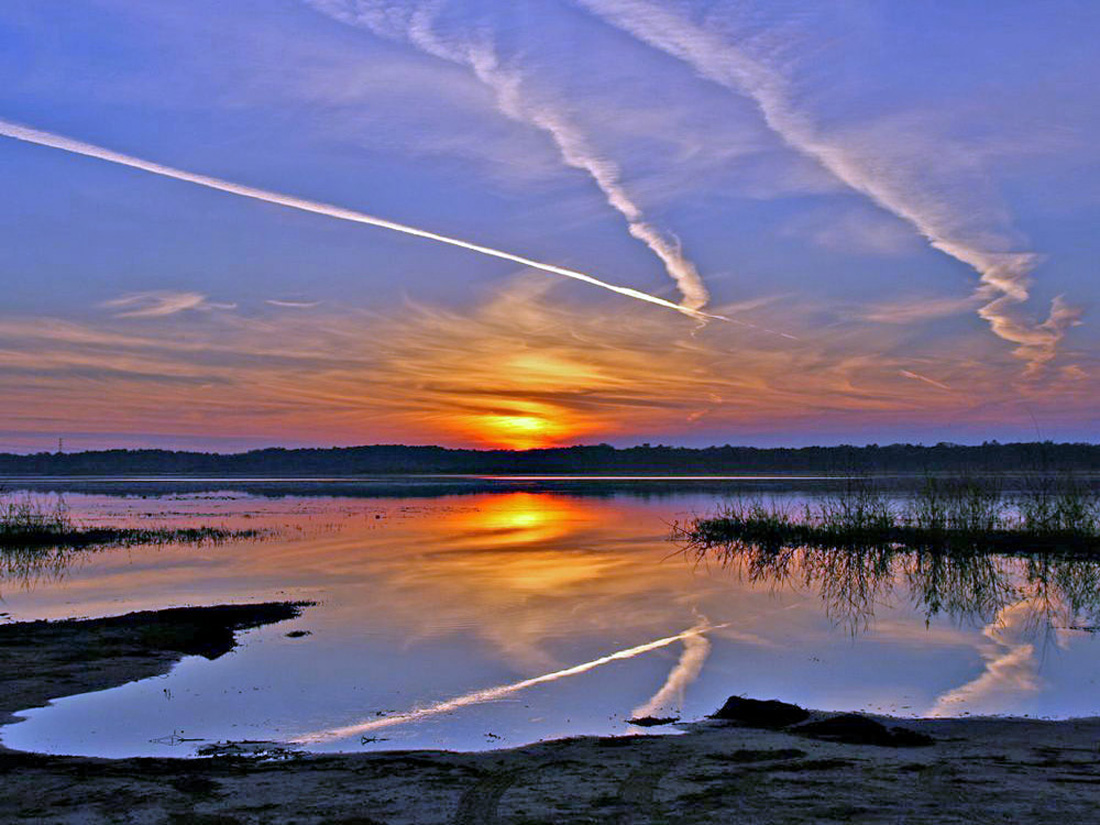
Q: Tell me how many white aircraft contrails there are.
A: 3